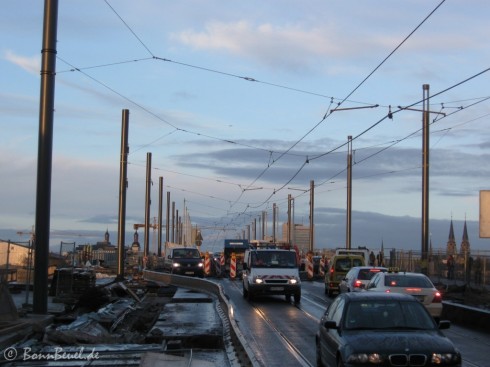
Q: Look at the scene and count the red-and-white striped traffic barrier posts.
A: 5